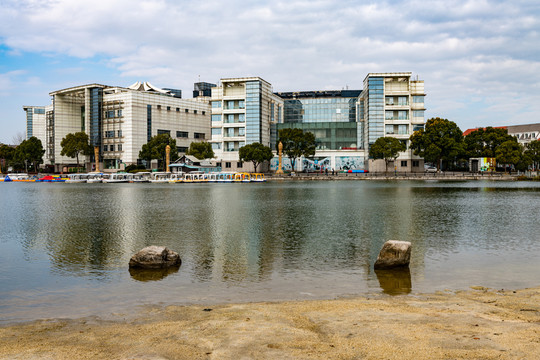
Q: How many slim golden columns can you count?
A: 3